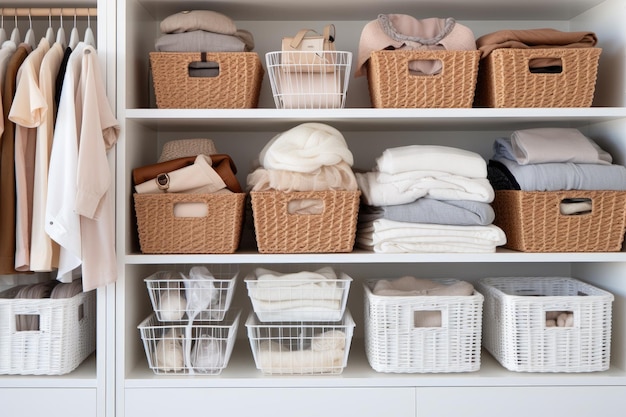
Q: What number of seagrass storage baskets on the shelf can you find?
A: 6